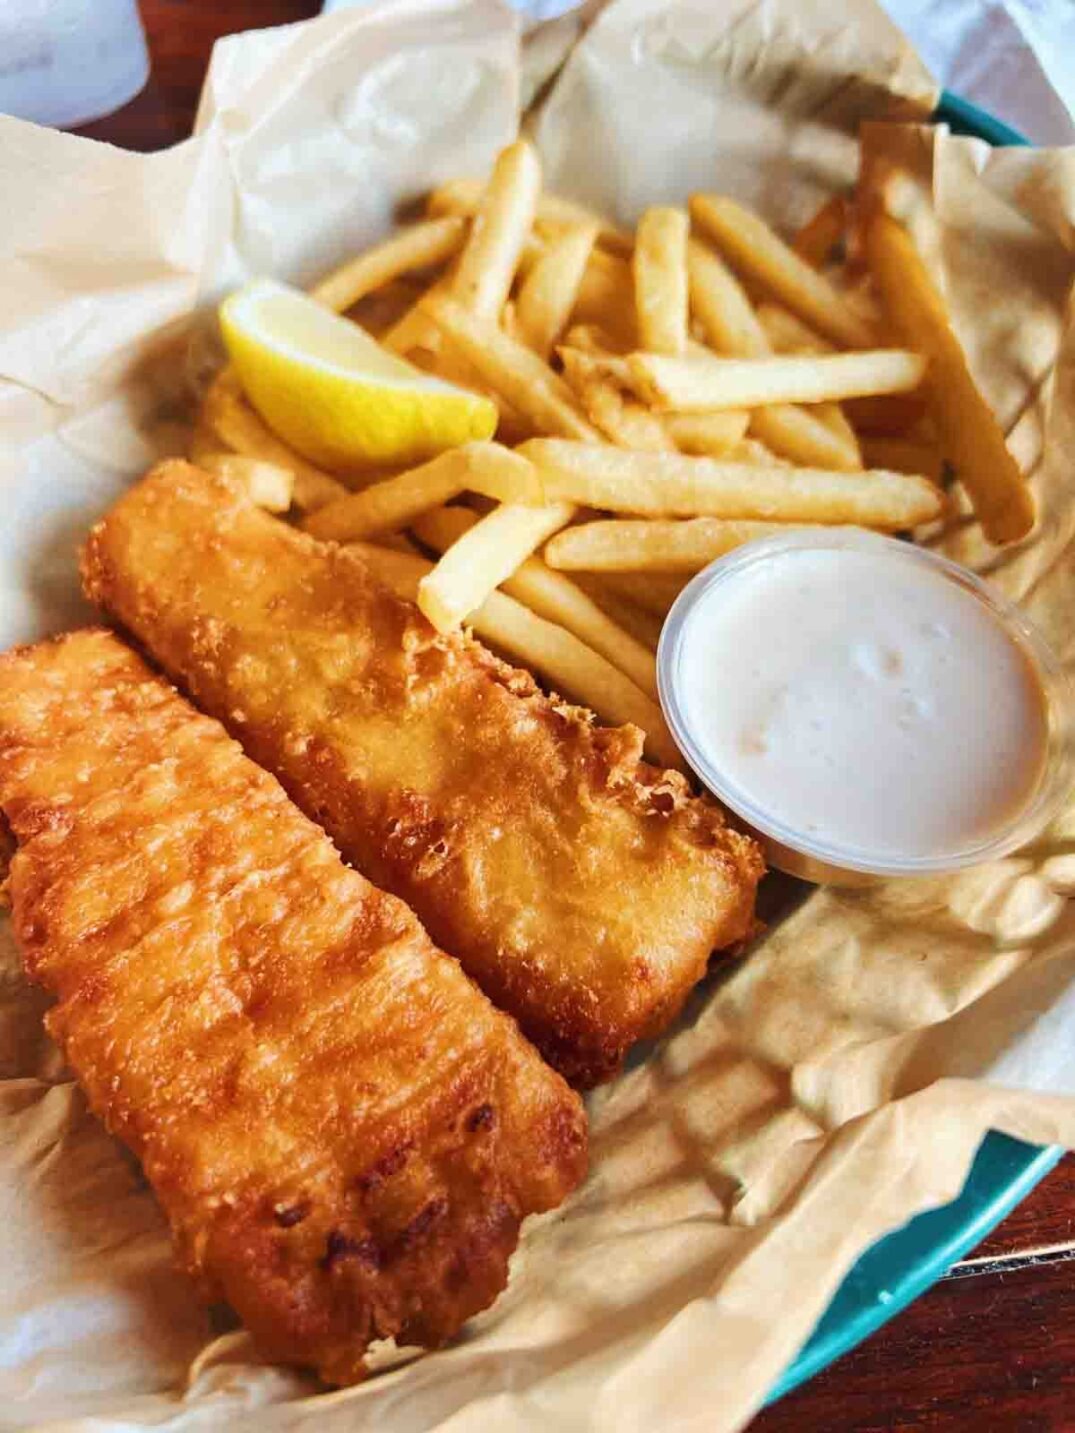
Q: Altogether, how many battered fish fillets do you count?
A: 2